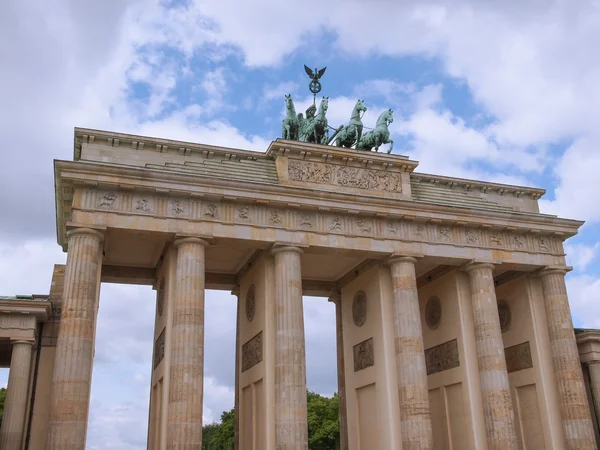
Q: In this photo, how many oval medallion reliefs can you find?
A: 5